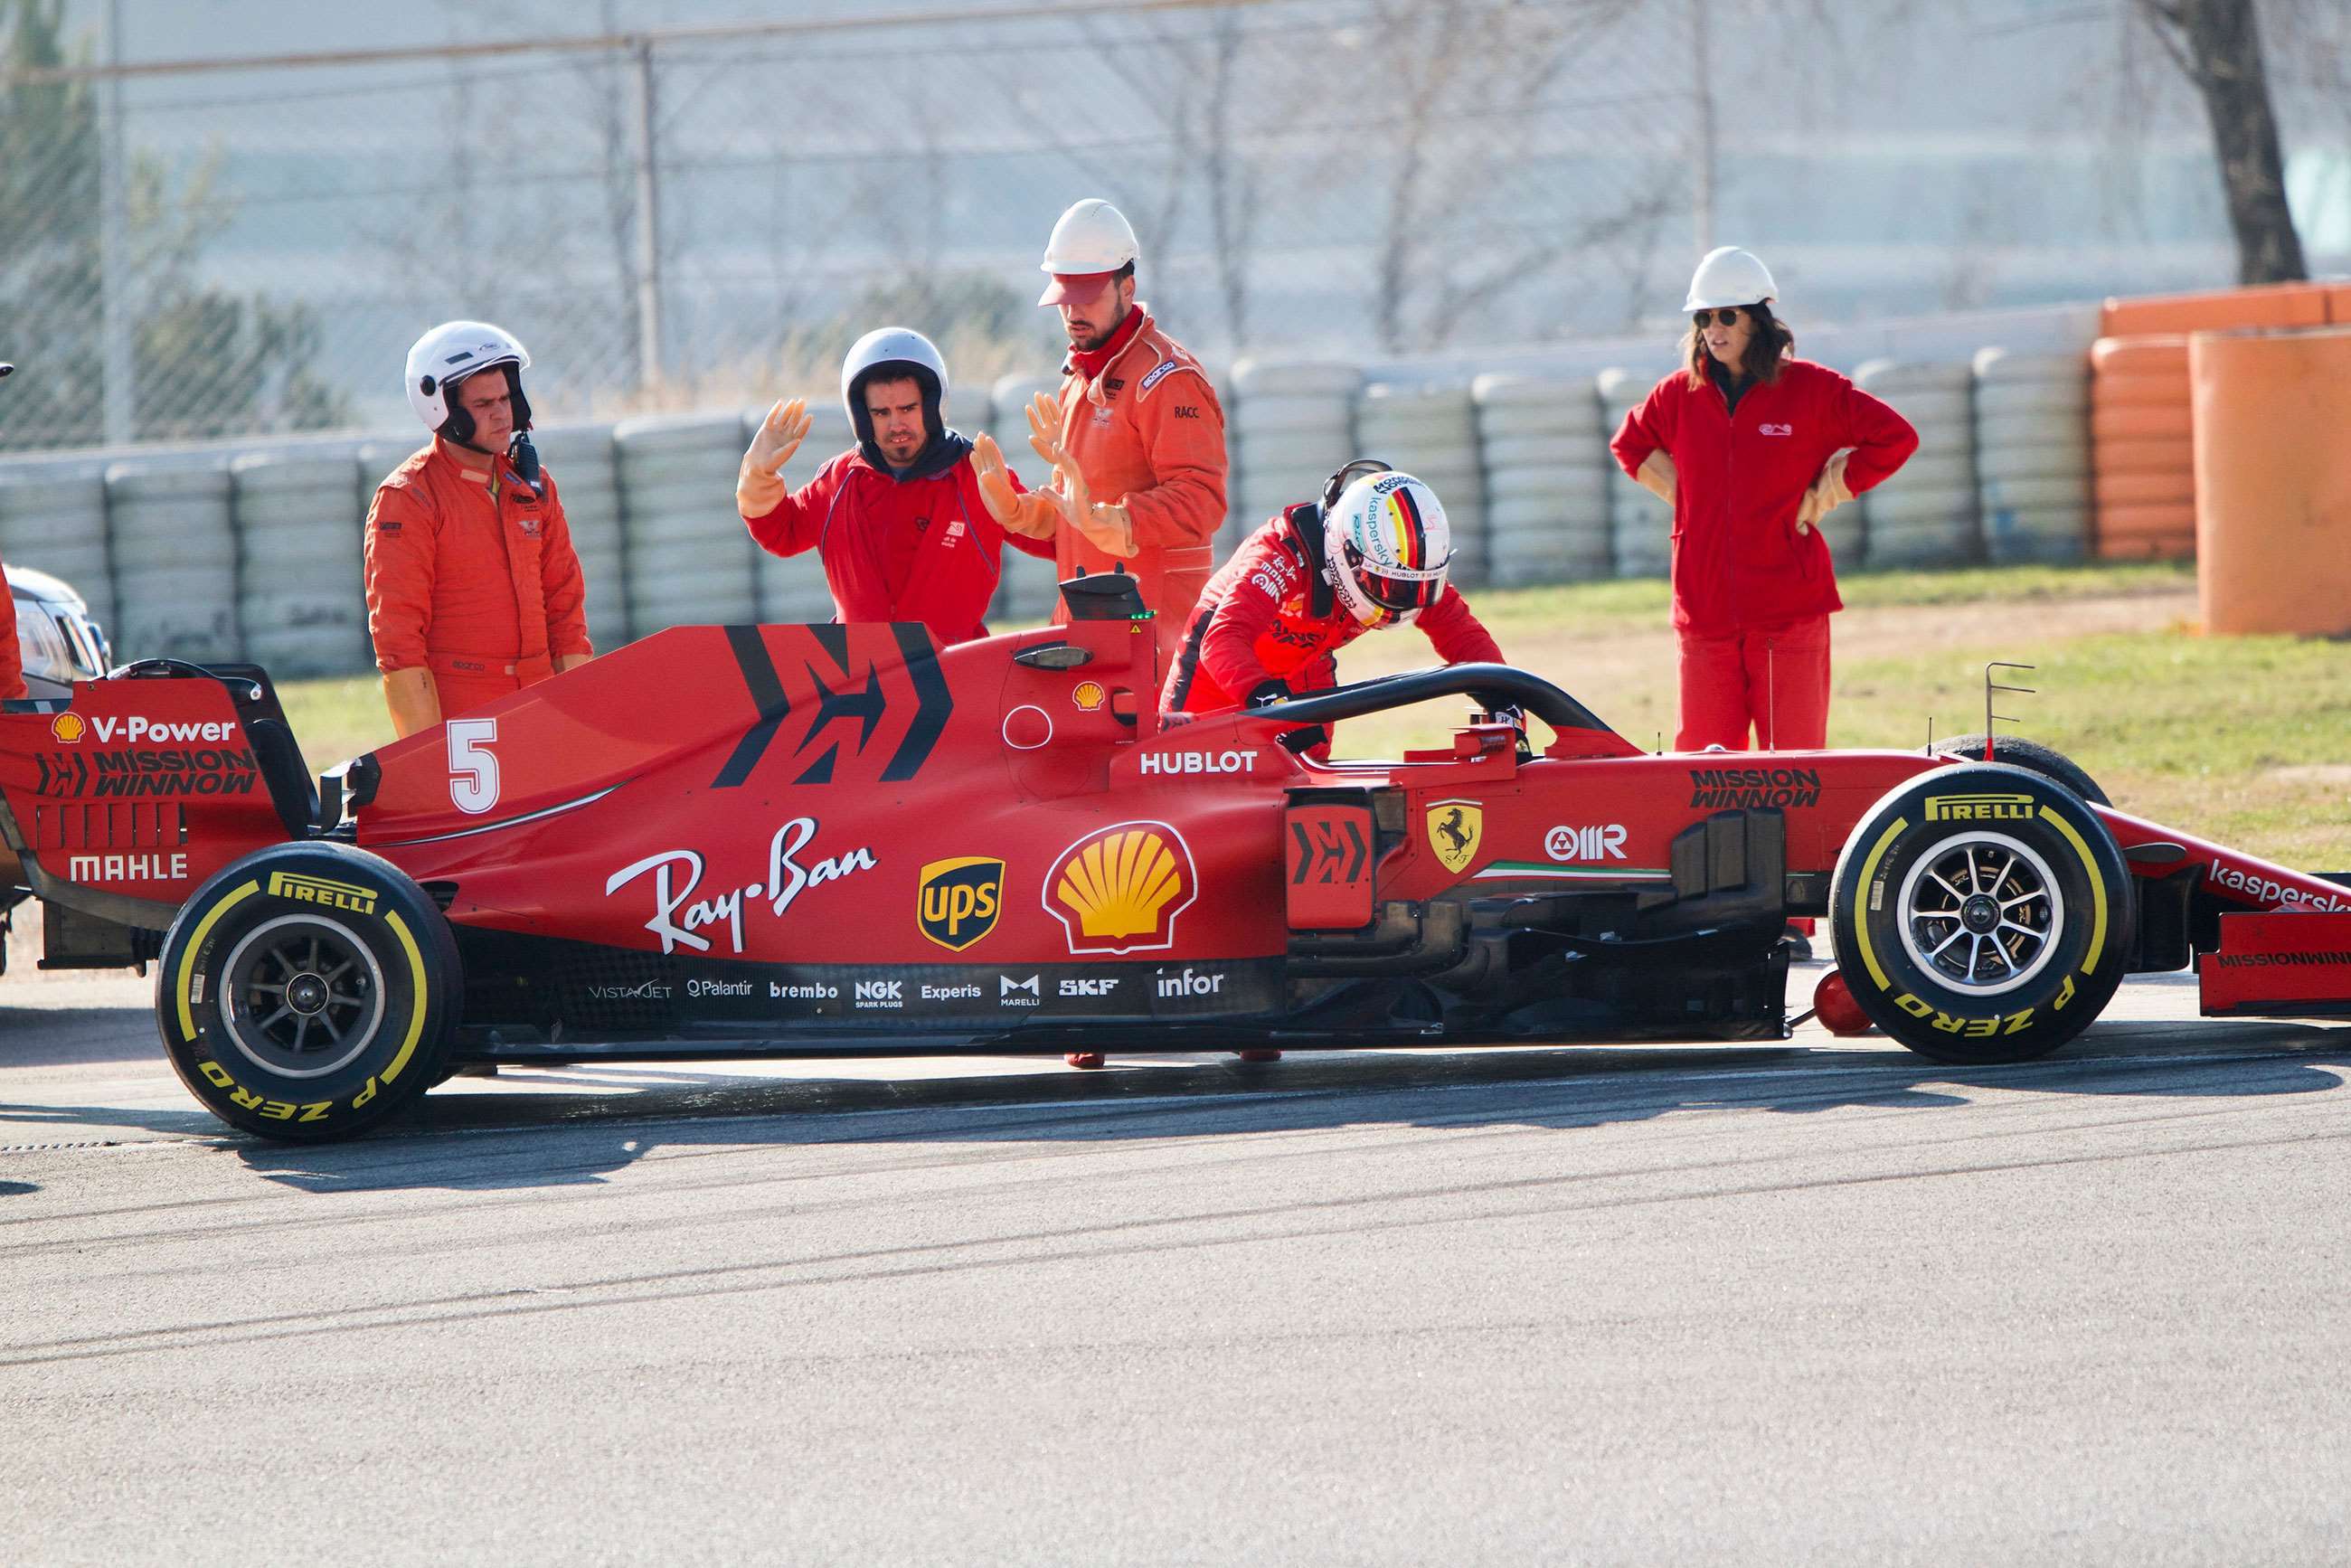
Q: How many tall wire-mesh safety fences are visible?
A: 1